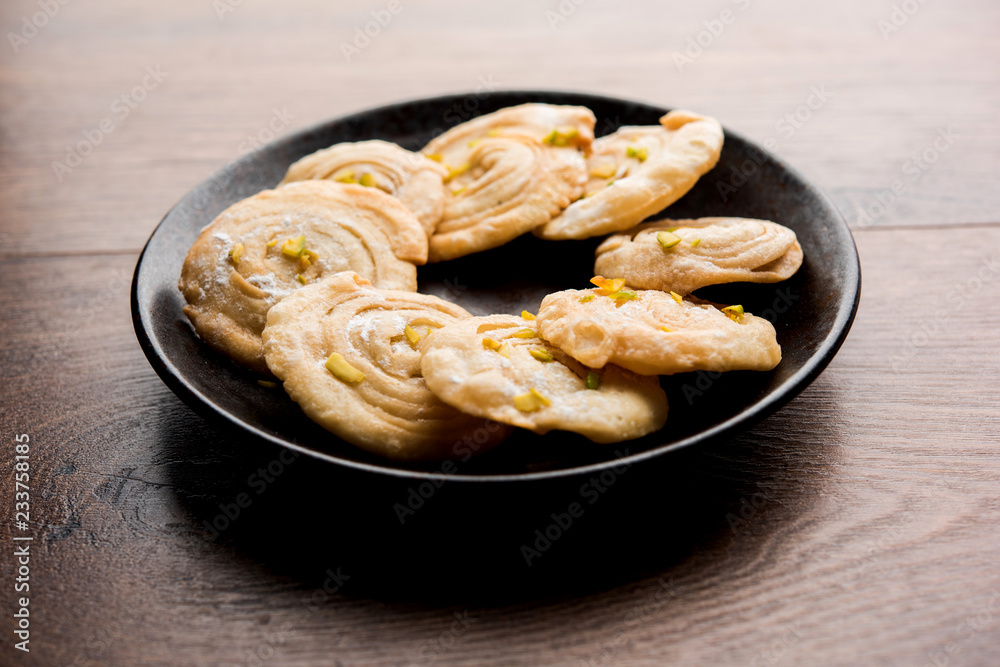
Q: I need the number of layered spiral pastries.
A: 8